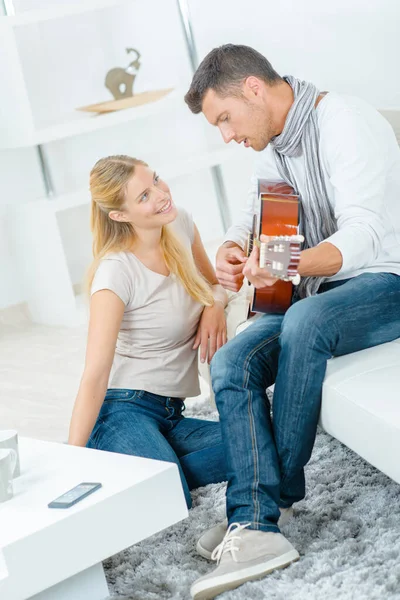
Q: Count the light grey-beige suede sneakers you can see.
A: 2